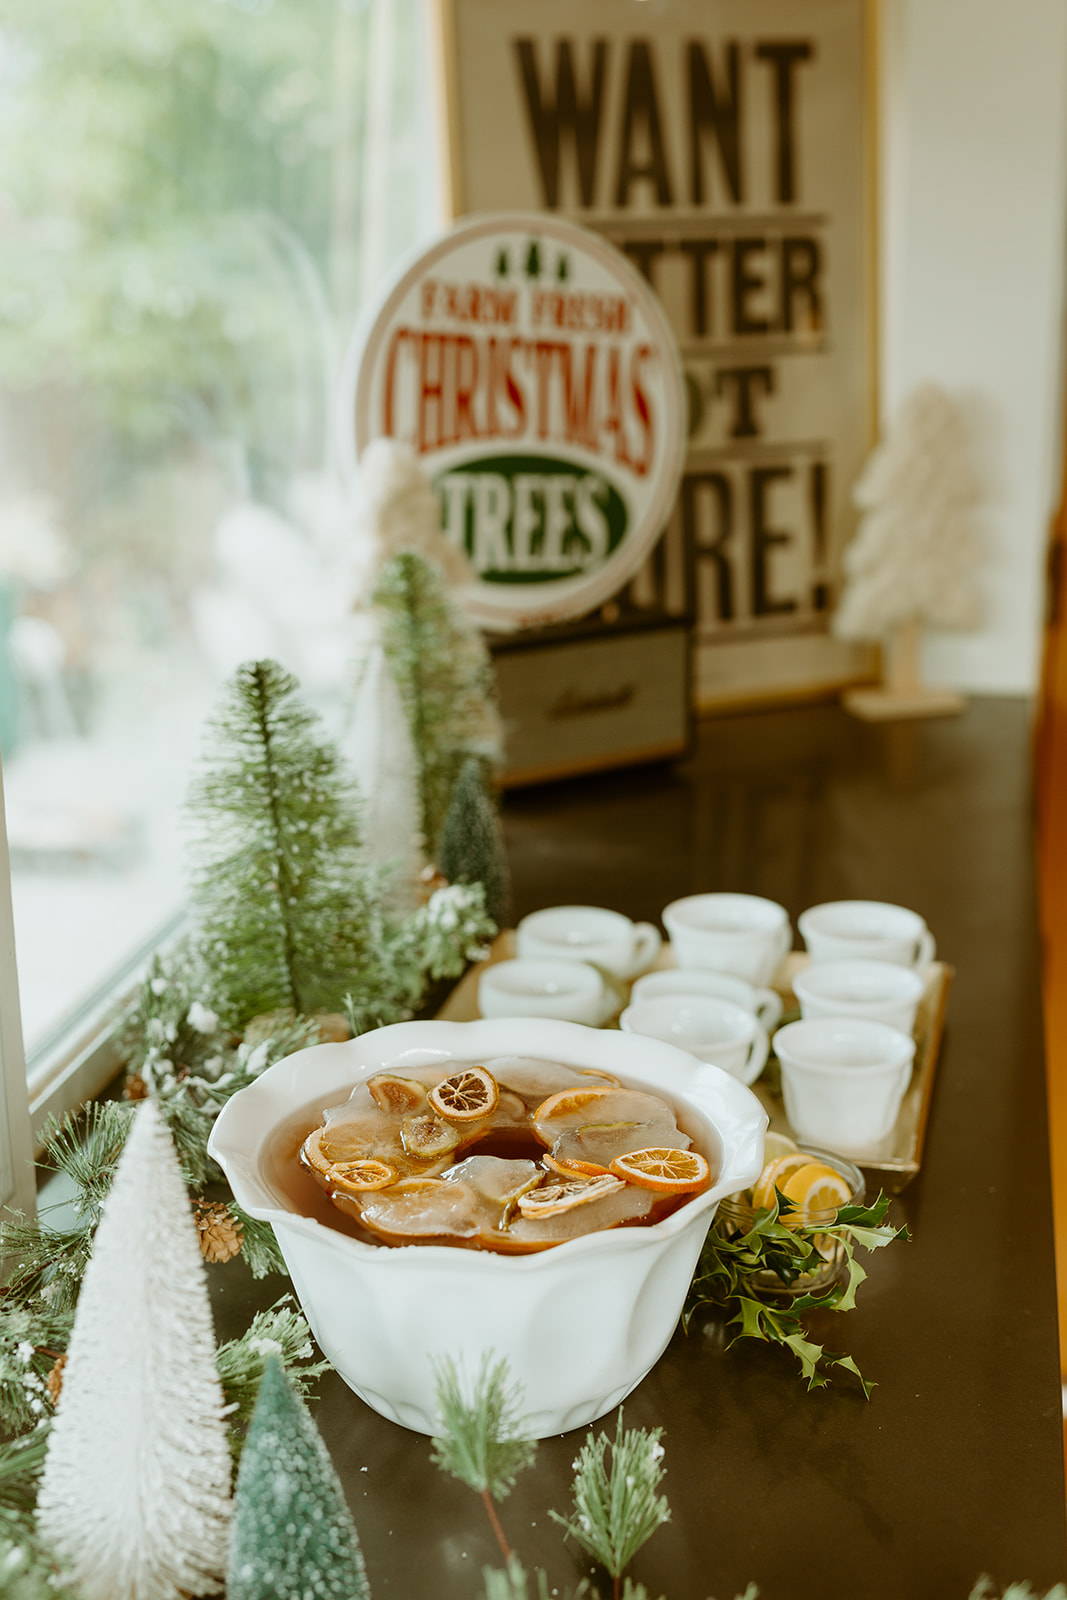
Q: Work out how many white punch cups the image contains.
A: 8